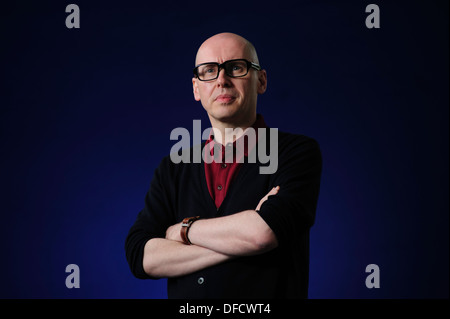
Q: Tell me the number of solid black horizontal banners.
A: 1